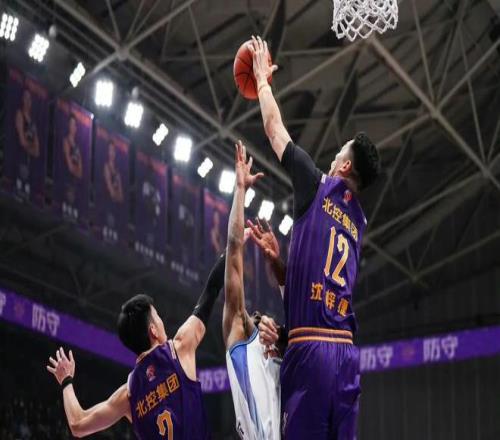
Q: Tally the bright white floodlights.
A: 12